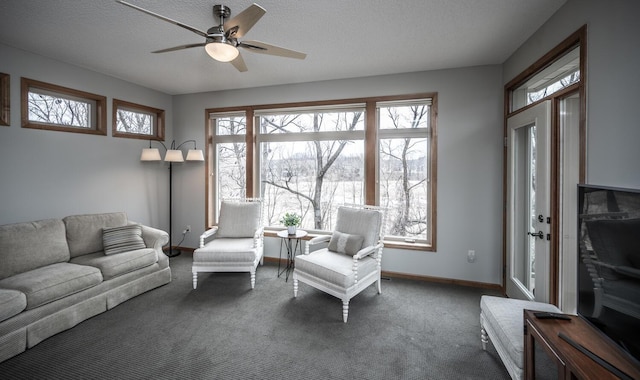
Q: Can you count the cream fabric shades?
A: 3